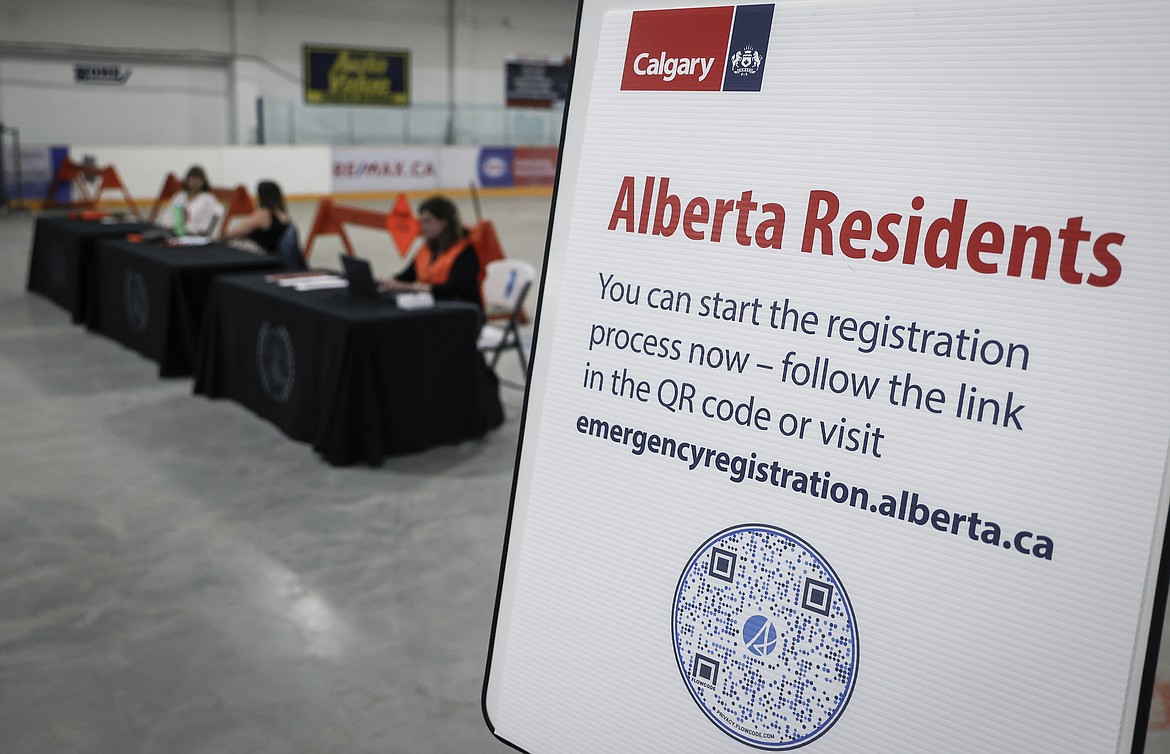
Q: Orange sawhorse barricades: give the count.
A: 3